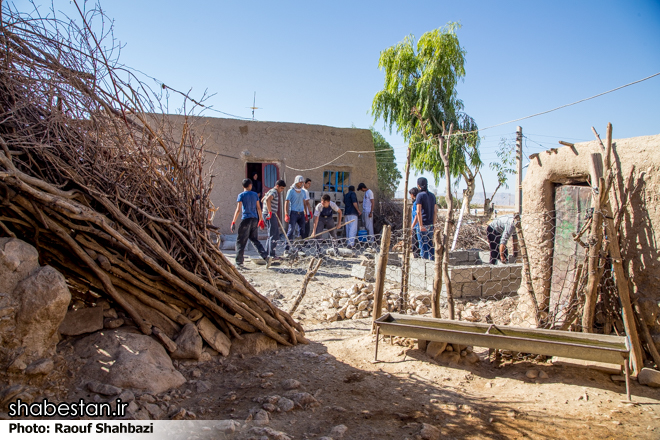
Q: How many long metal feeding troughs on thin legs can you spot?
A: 1